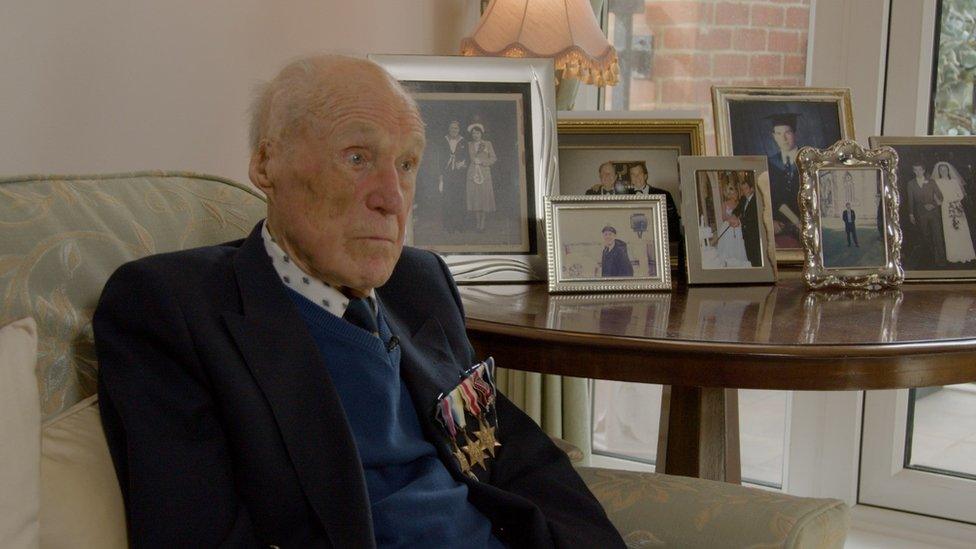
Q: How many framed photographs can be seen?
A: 7